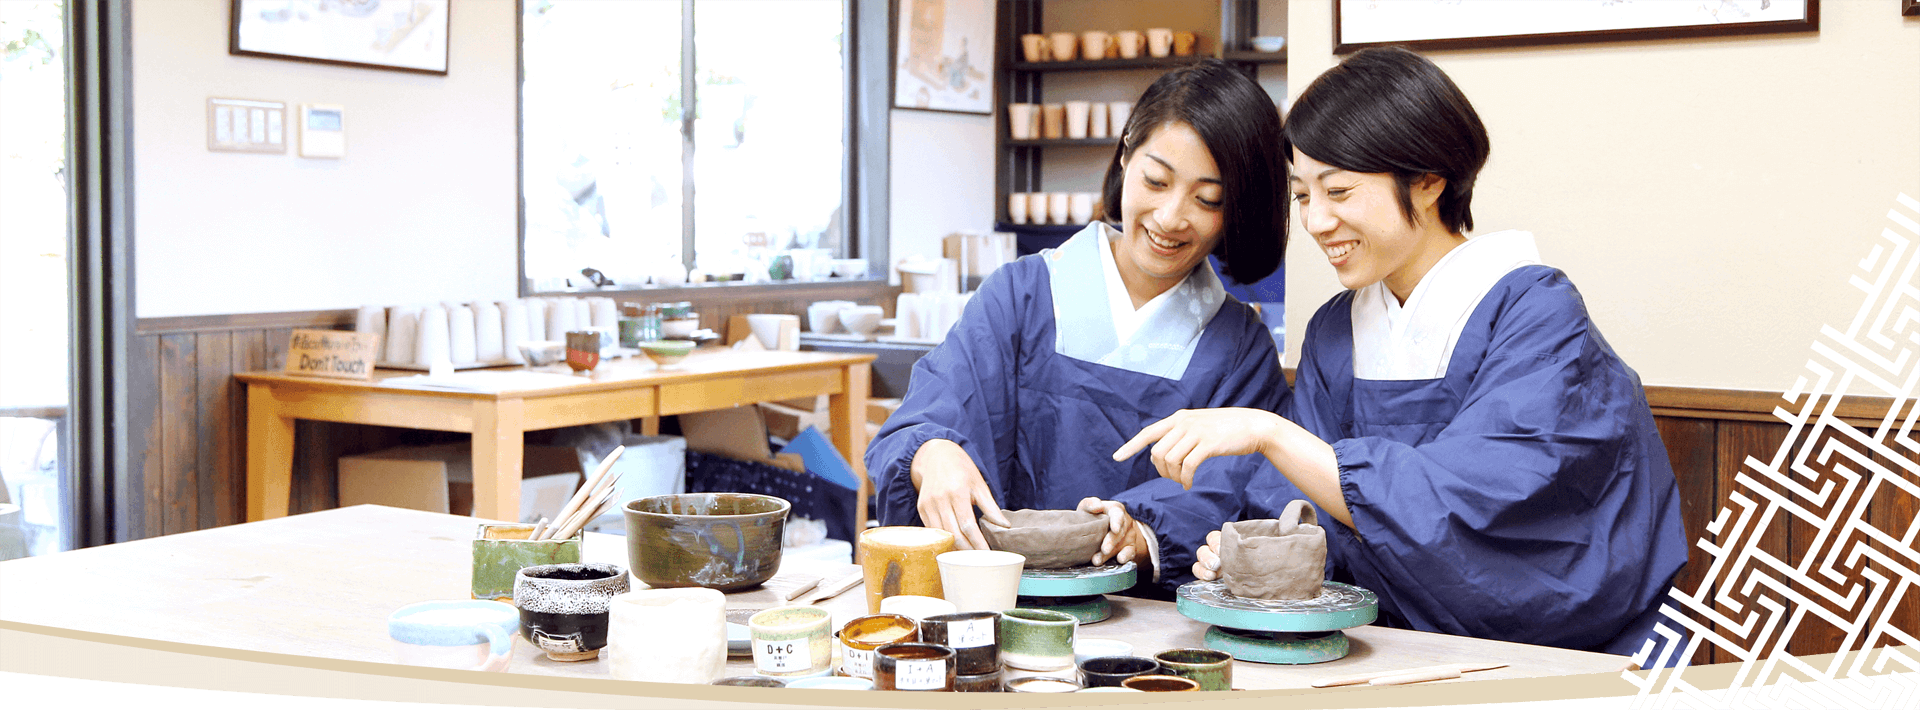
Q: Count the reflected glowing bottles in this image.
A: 0